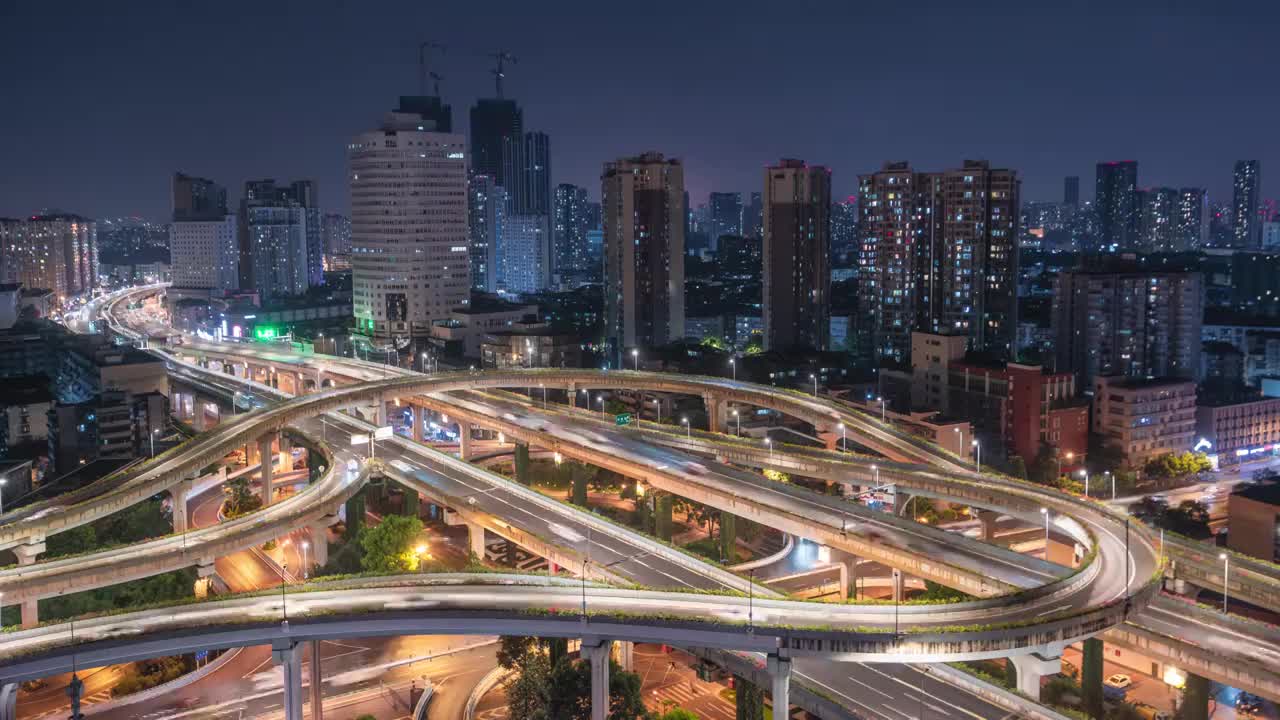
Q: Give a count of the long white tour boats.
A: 0